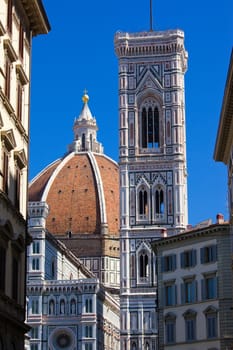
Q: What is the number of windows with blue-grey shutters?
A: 6